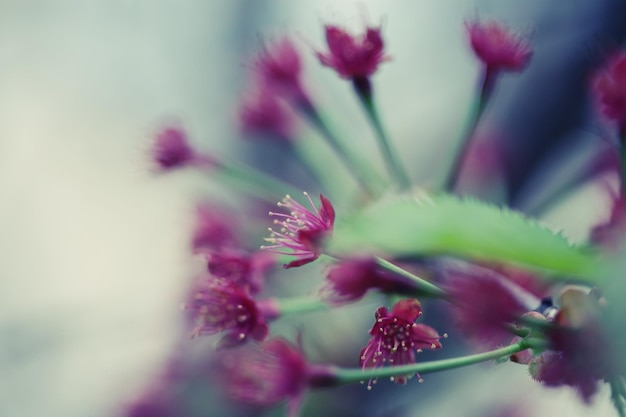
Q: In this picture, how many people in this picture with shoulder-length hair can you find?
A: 0